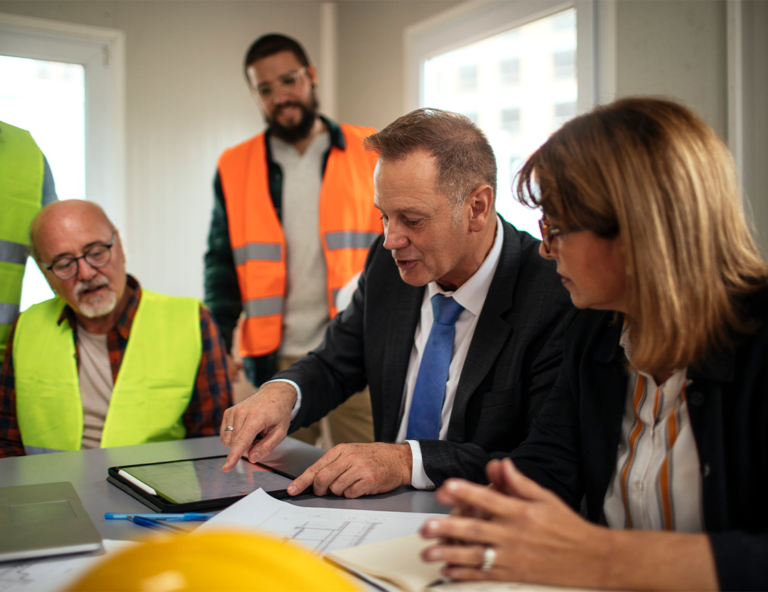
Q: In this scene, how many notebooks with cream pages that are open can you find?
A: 1